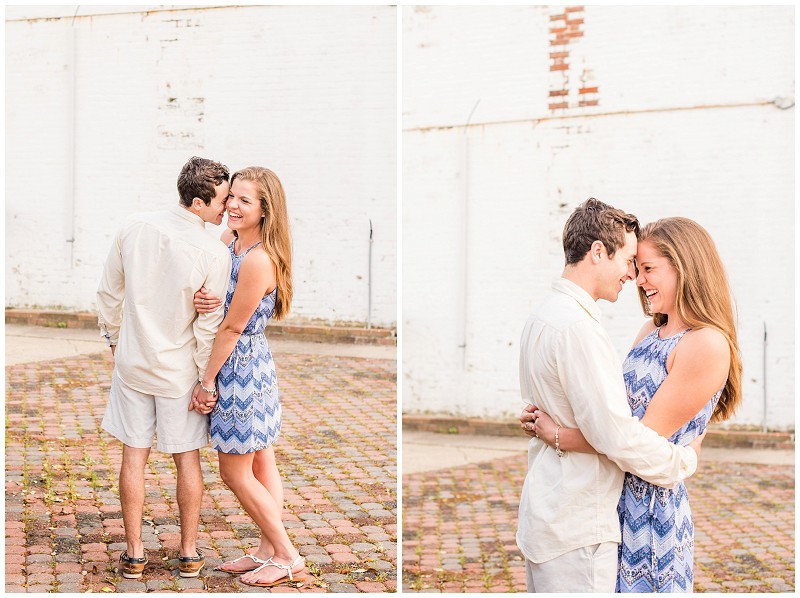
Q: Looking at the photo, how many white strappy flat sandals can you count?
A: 2